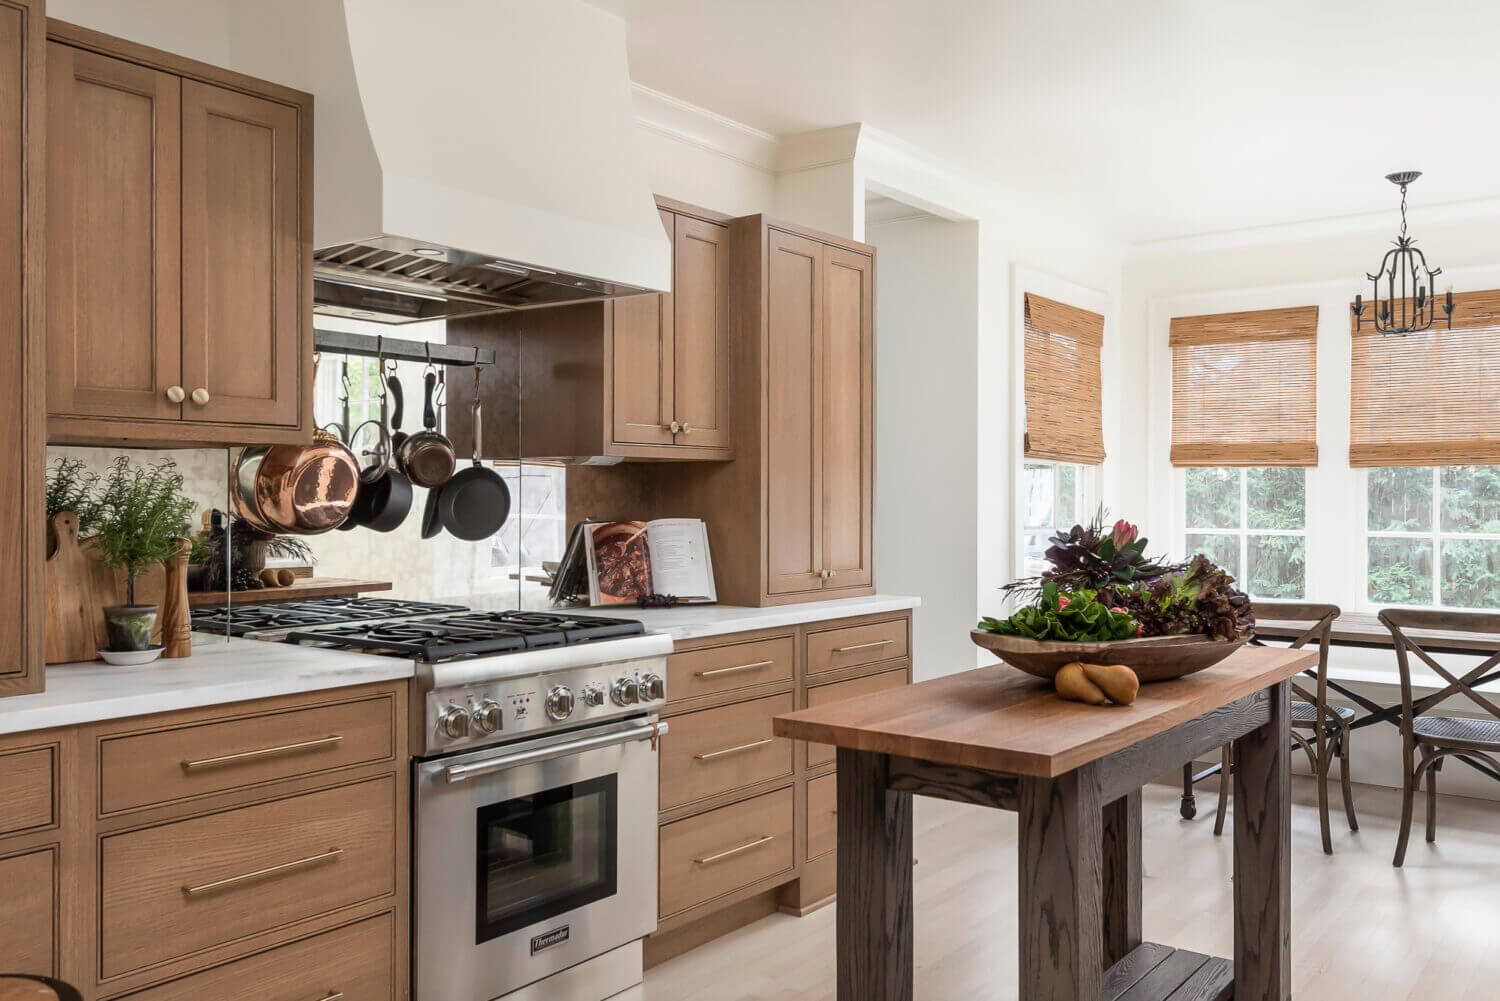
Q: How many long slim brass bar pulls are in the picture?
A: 7